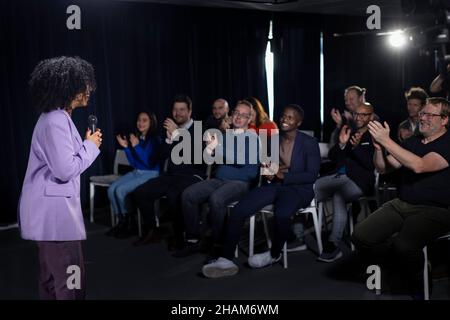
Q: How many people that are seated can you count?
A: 10